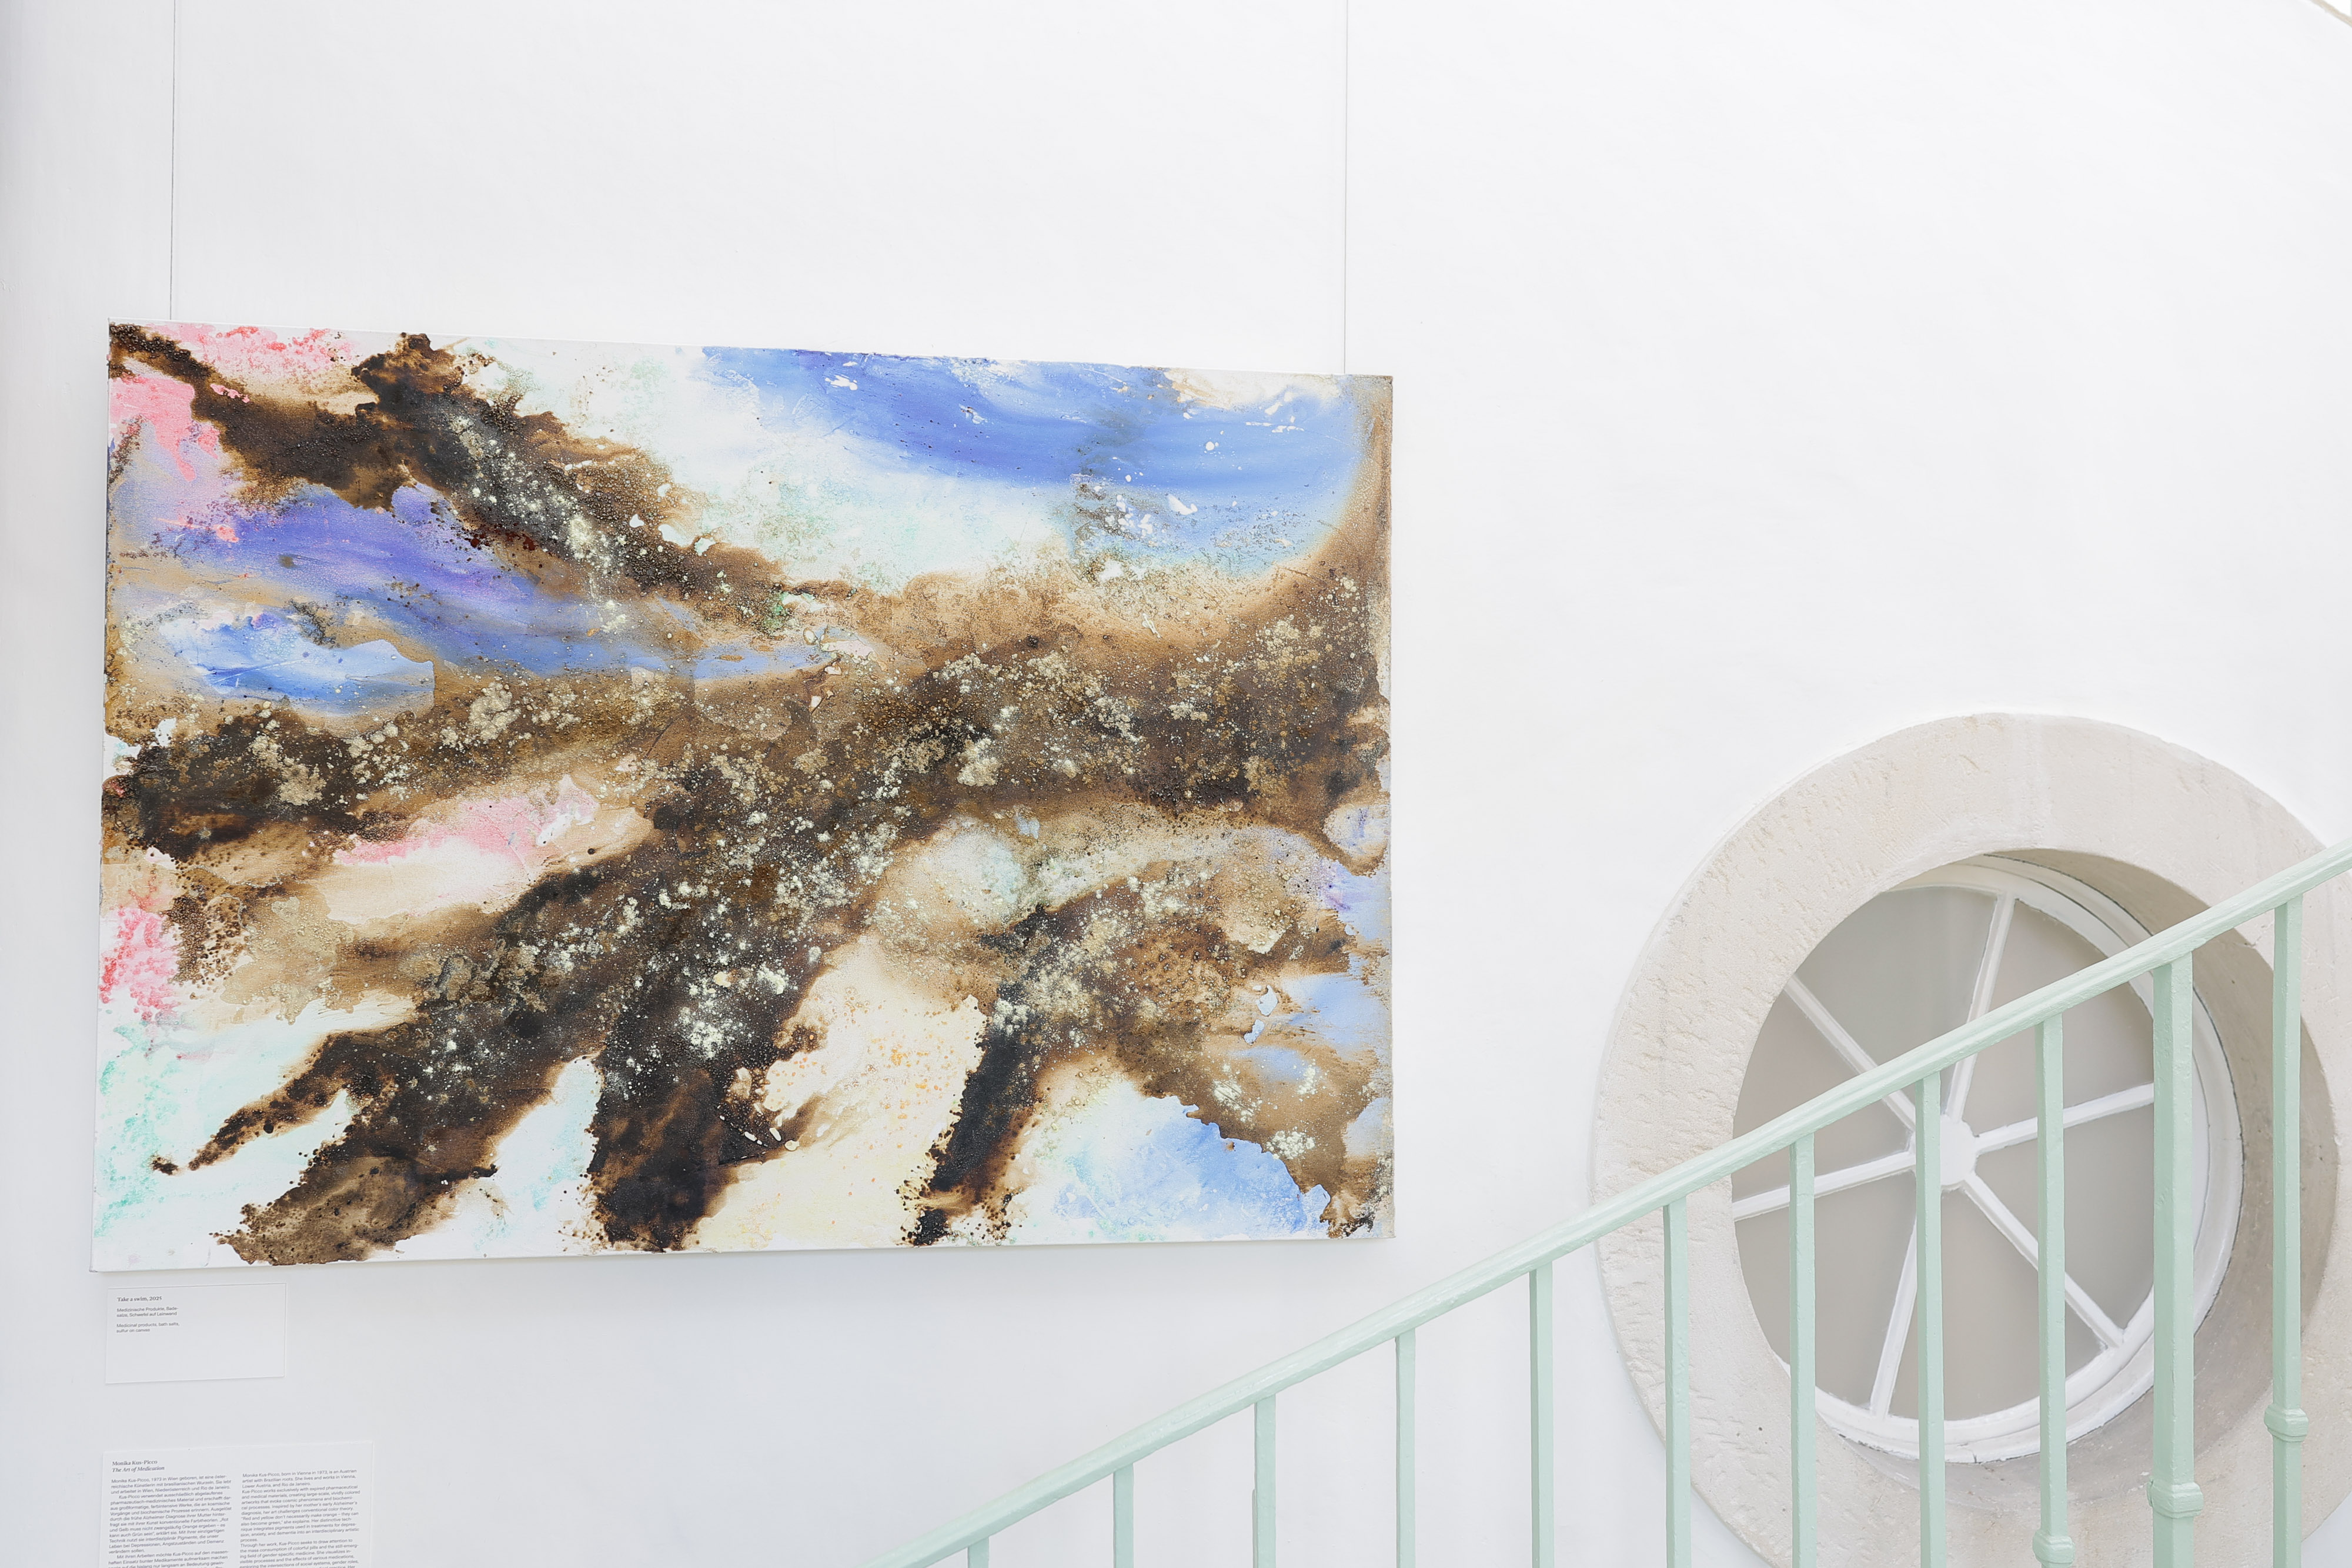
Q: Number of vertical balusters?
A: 11